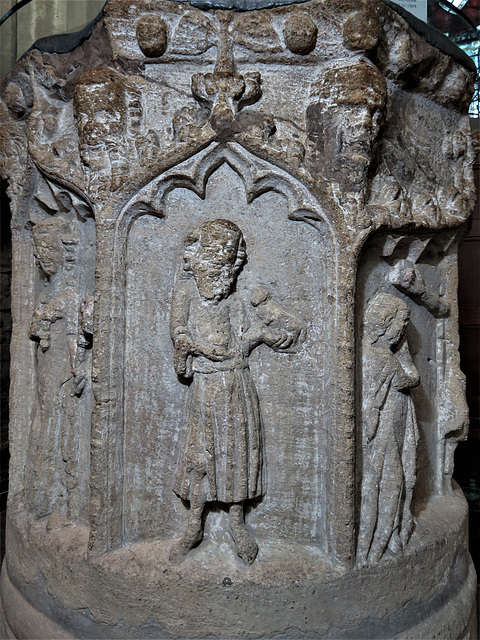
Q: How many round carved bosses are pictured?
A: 3